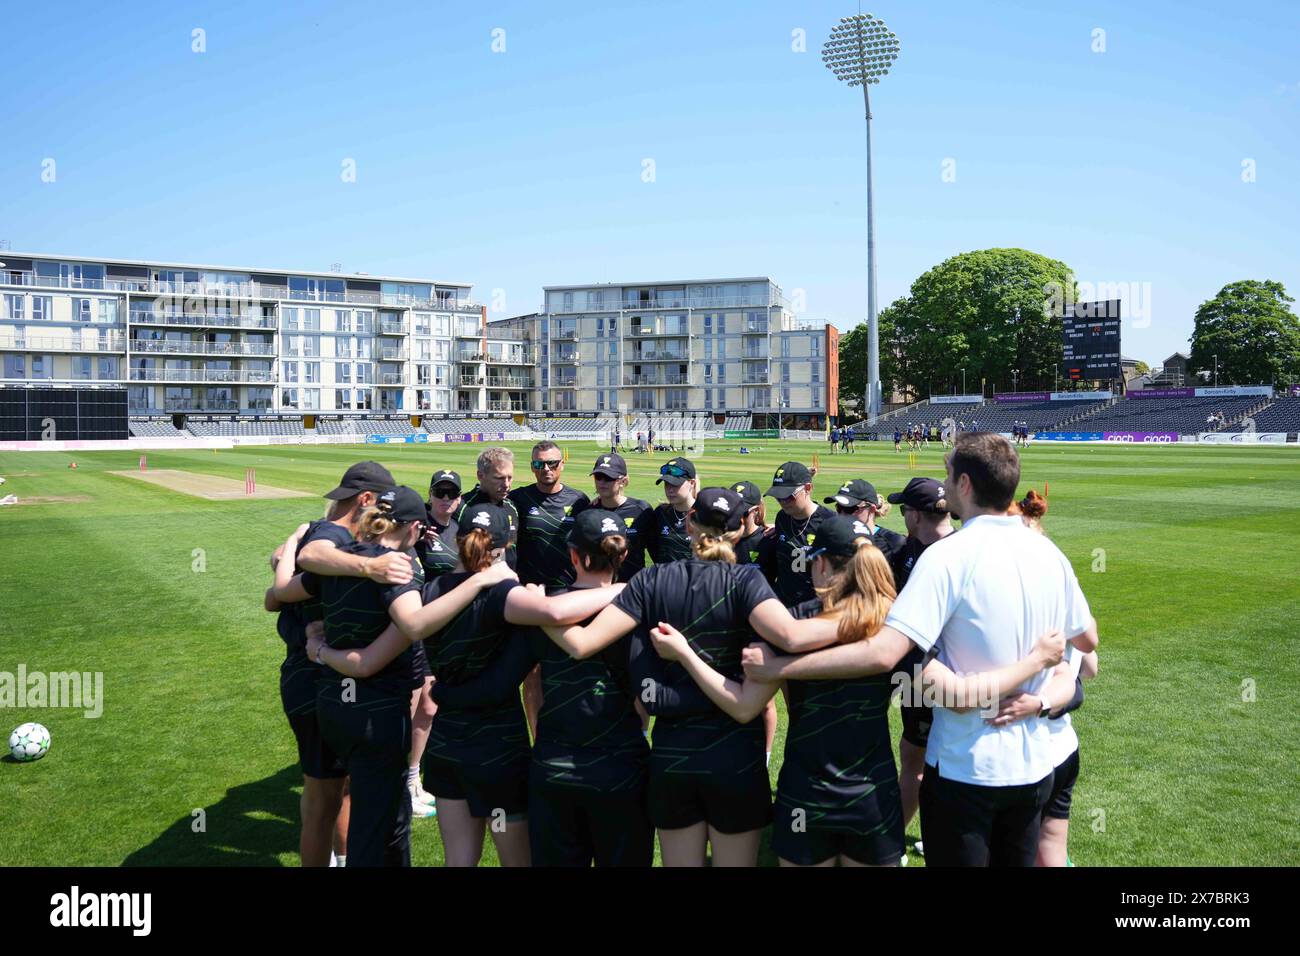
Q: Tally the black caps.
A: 13